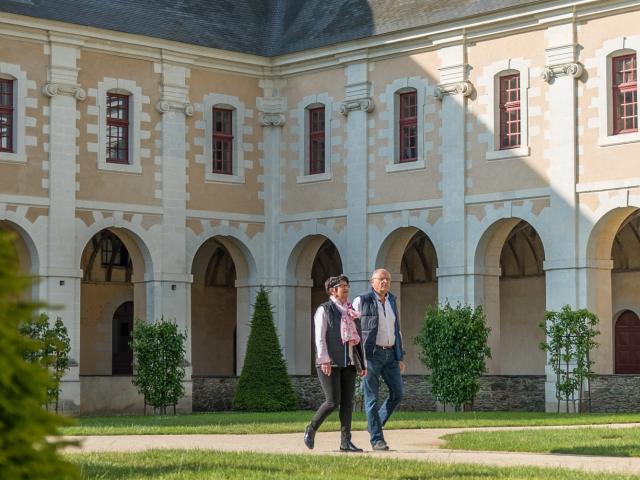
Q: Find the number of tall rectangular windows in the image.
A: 7